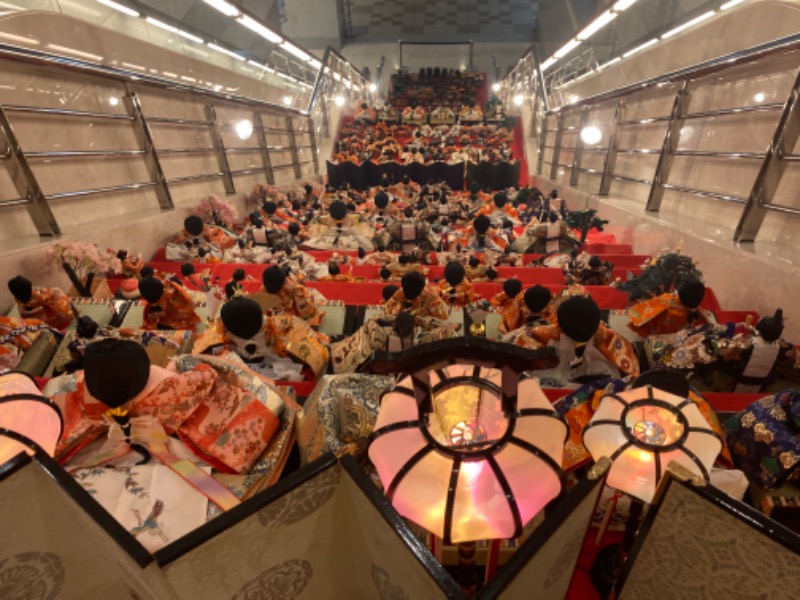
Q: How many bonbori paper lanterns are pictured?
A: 3